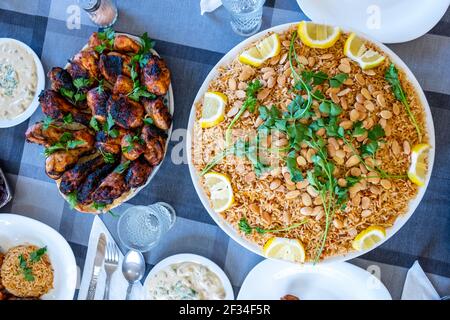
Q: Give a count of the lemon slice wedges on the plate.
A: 8